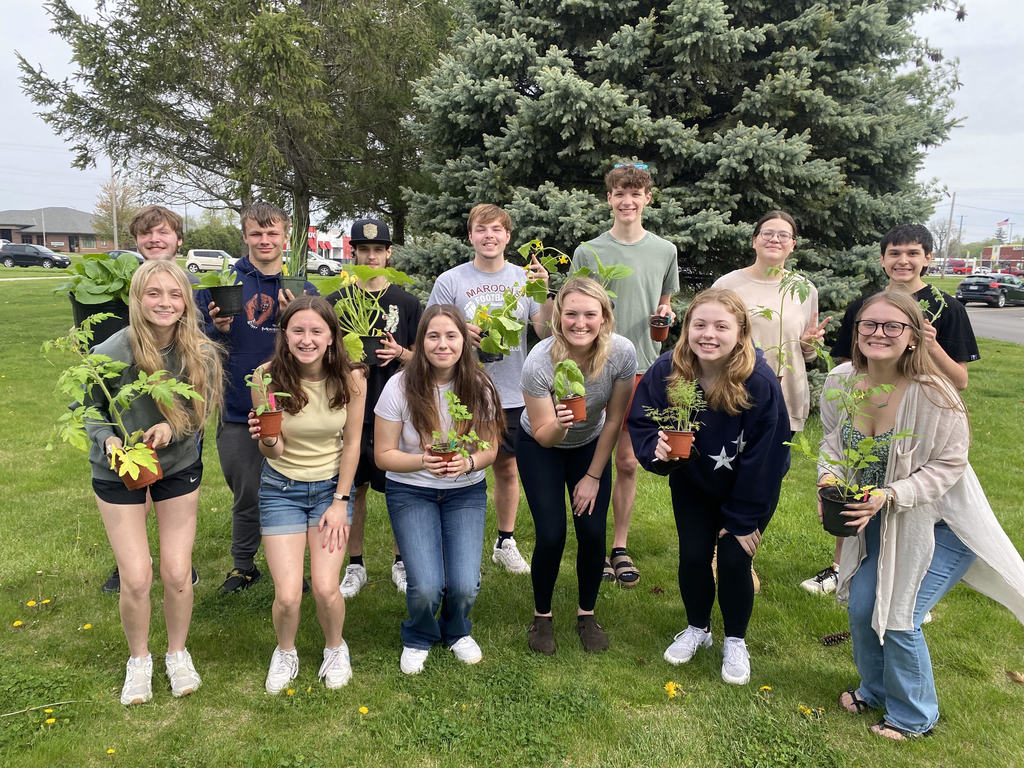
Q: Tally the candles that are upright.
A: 0